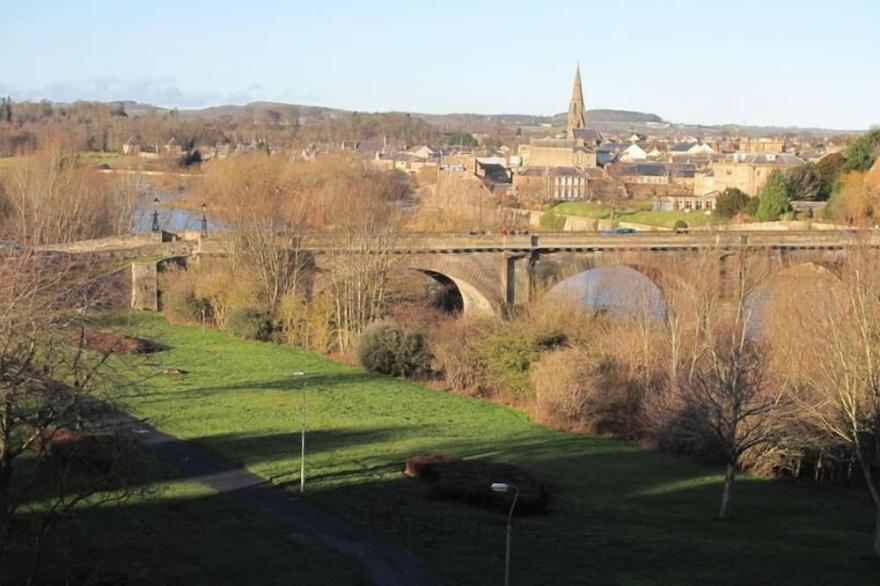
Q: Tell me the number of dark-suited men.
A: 0